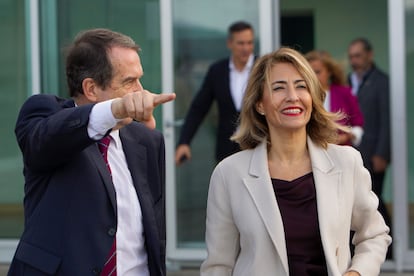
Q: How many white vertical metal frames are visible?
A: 4